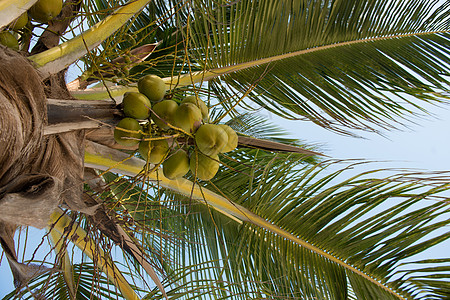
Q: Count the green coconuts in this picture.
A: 14